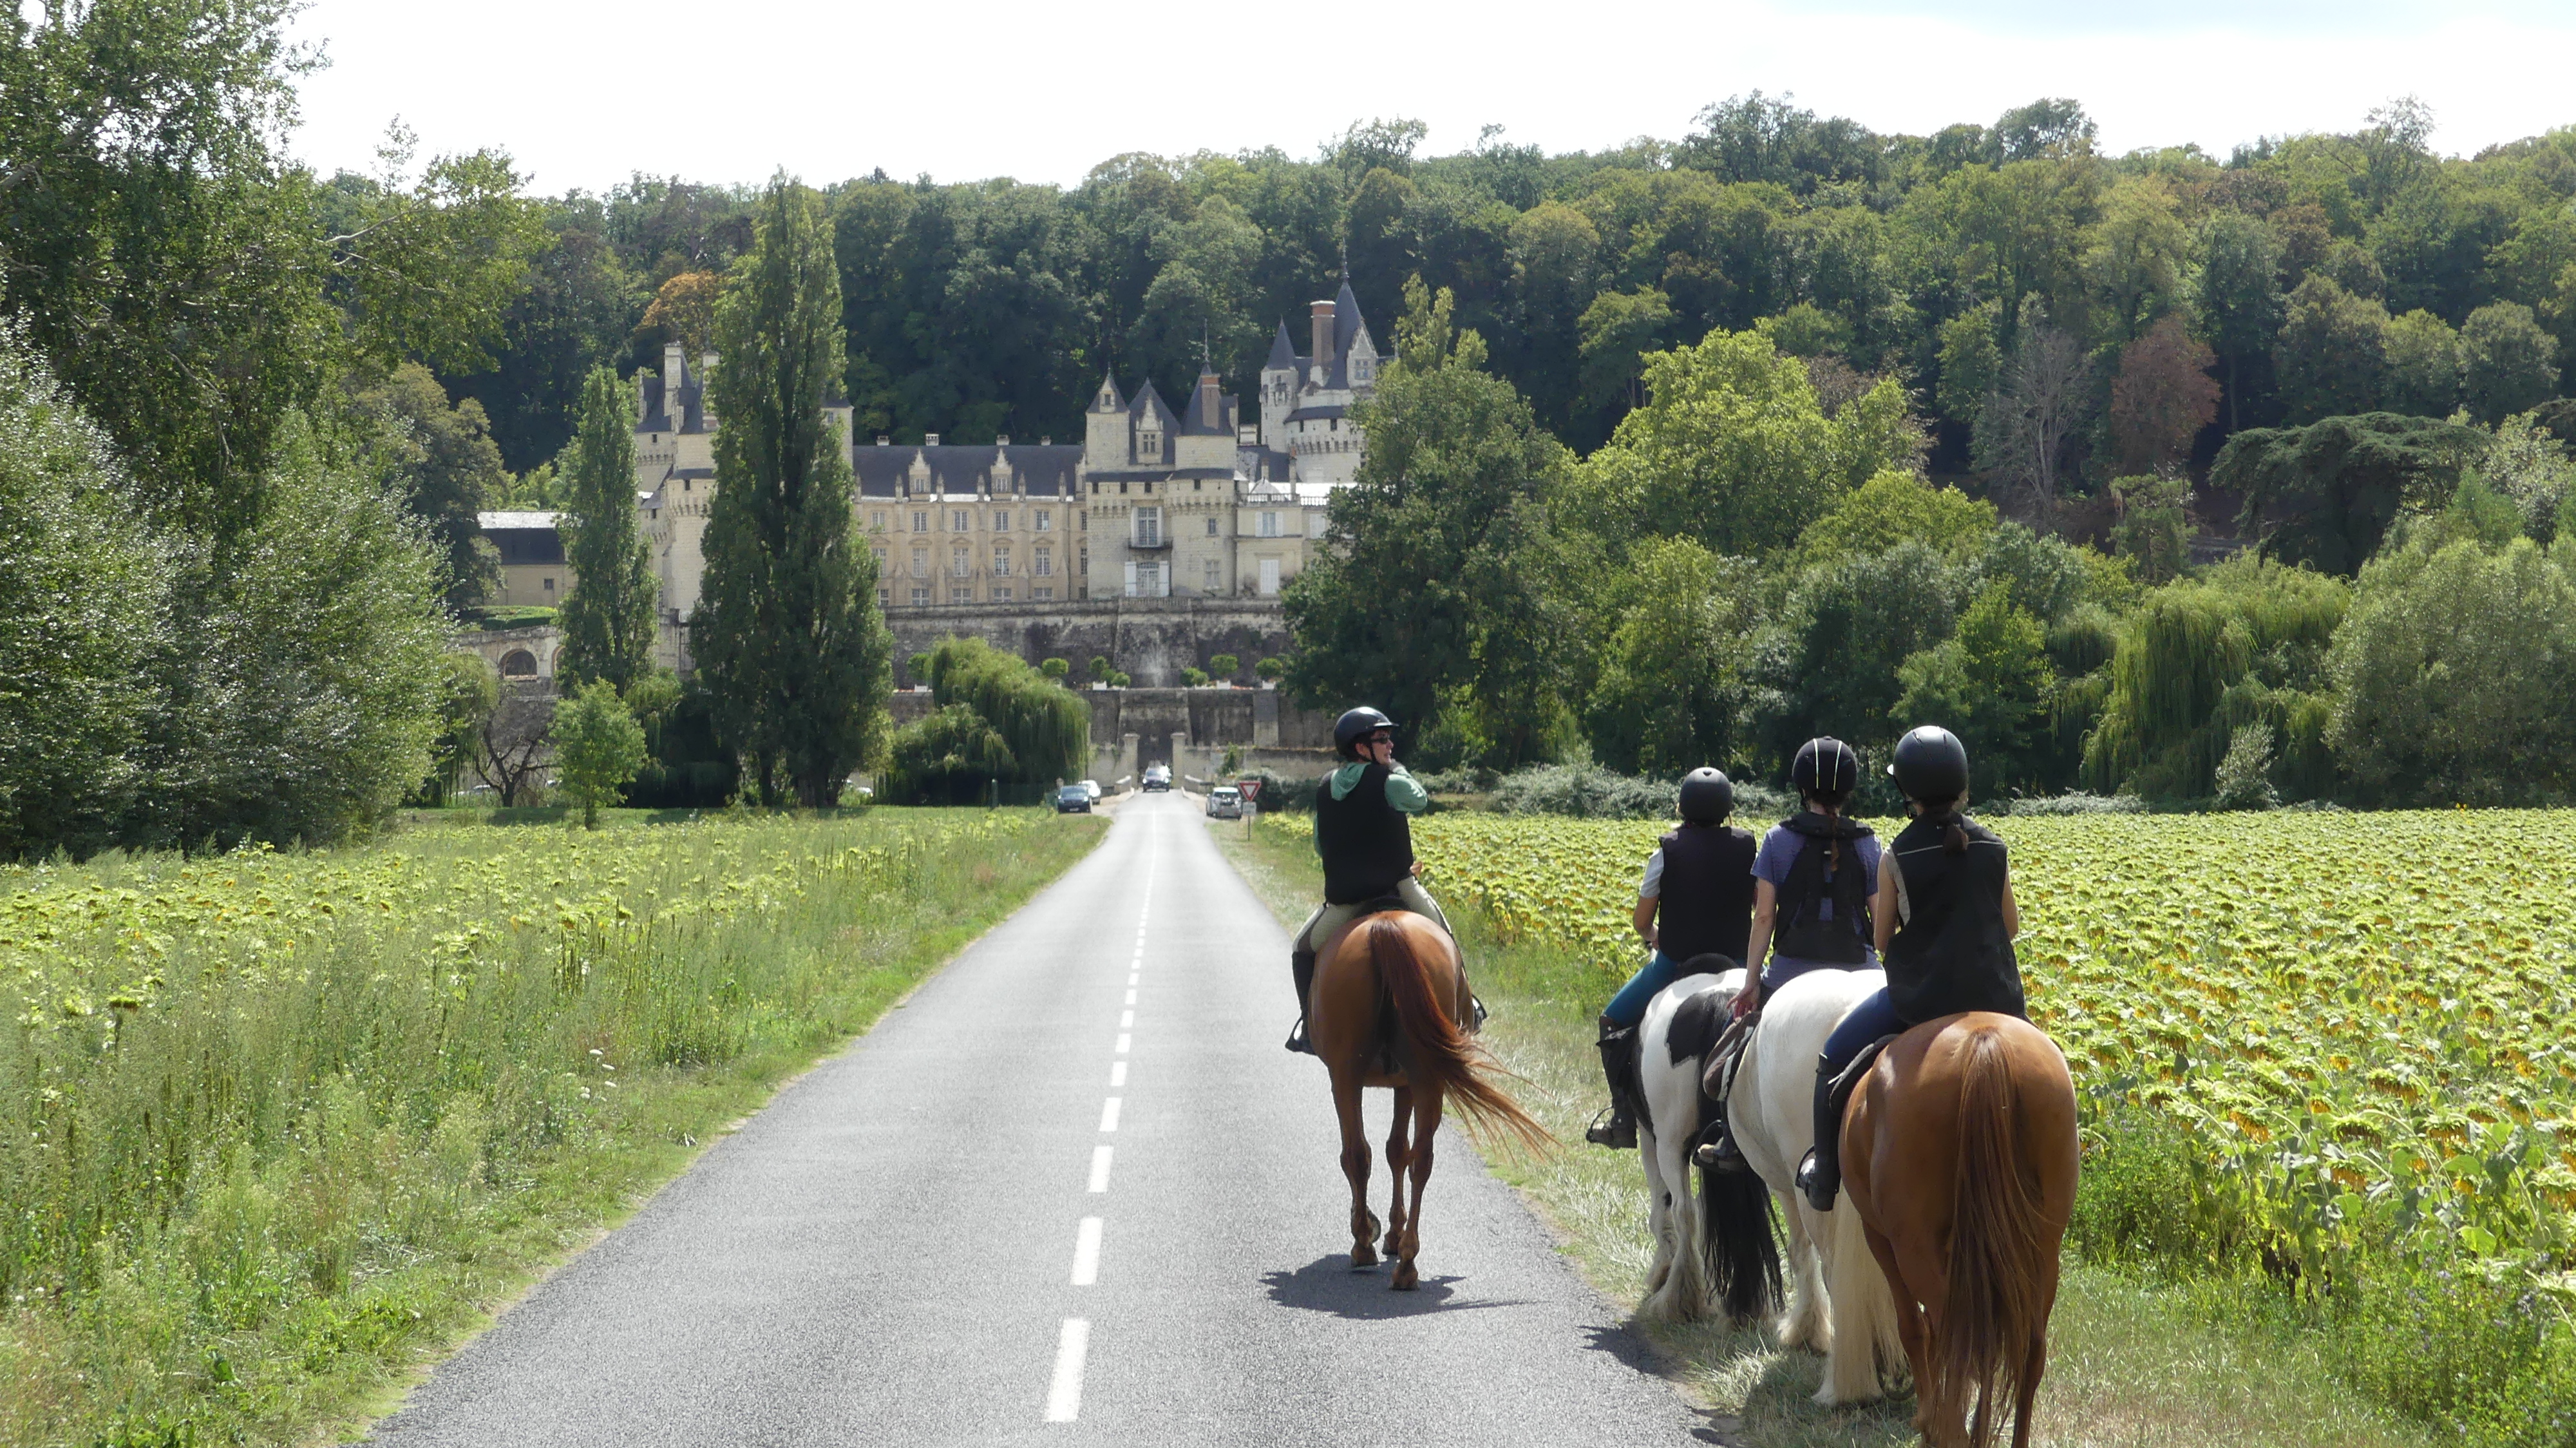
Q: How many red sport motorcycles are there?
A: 0